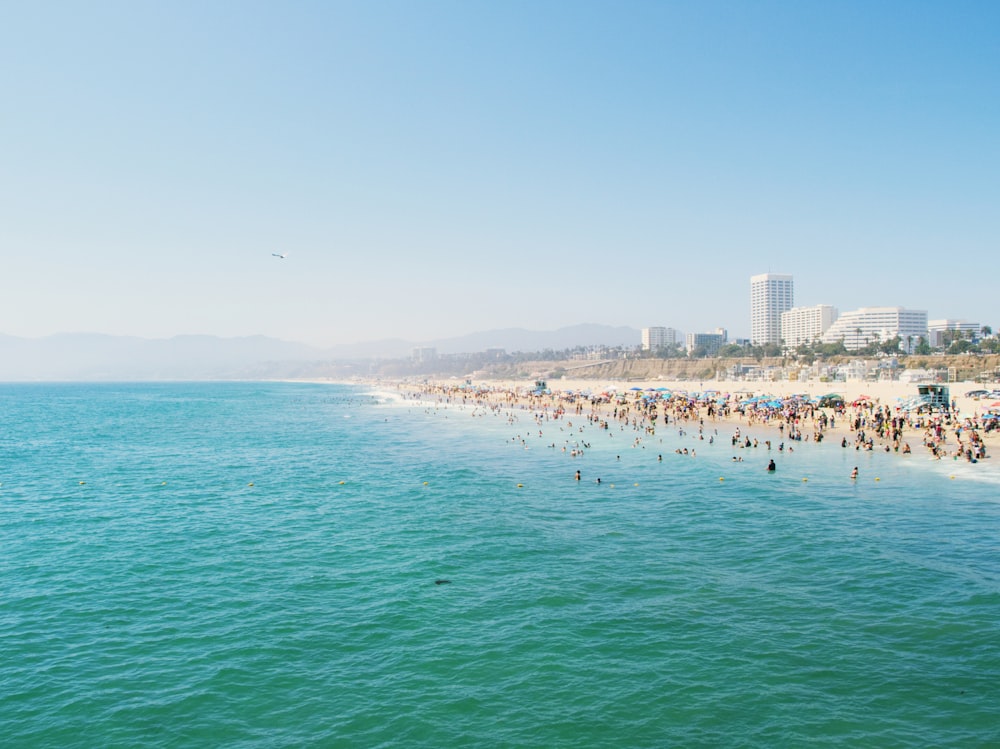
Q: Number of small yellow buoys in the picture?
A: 12